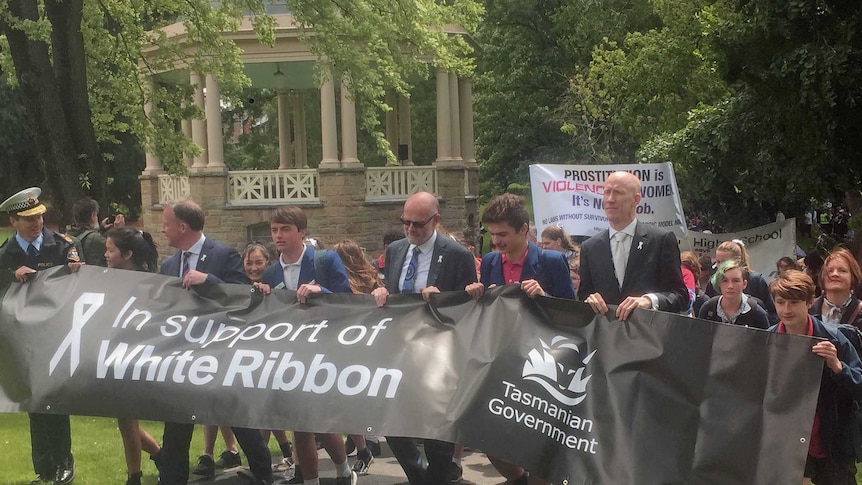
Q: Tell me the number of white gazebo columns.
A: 13